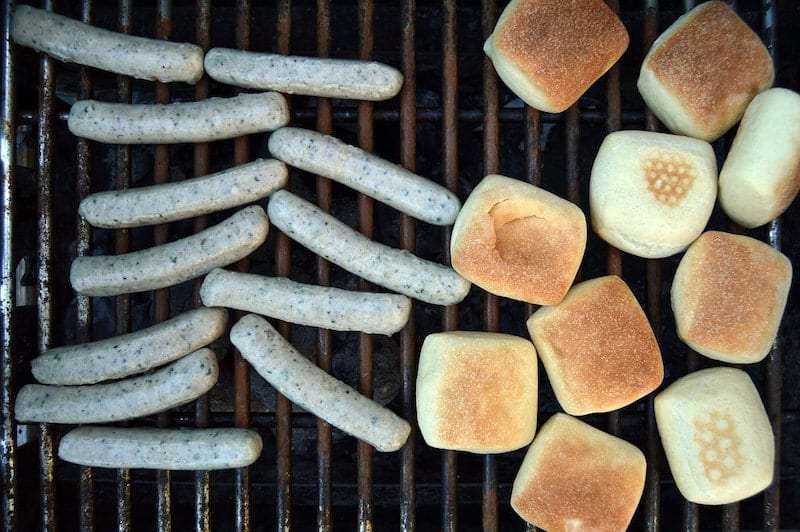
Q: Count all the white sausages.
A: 12